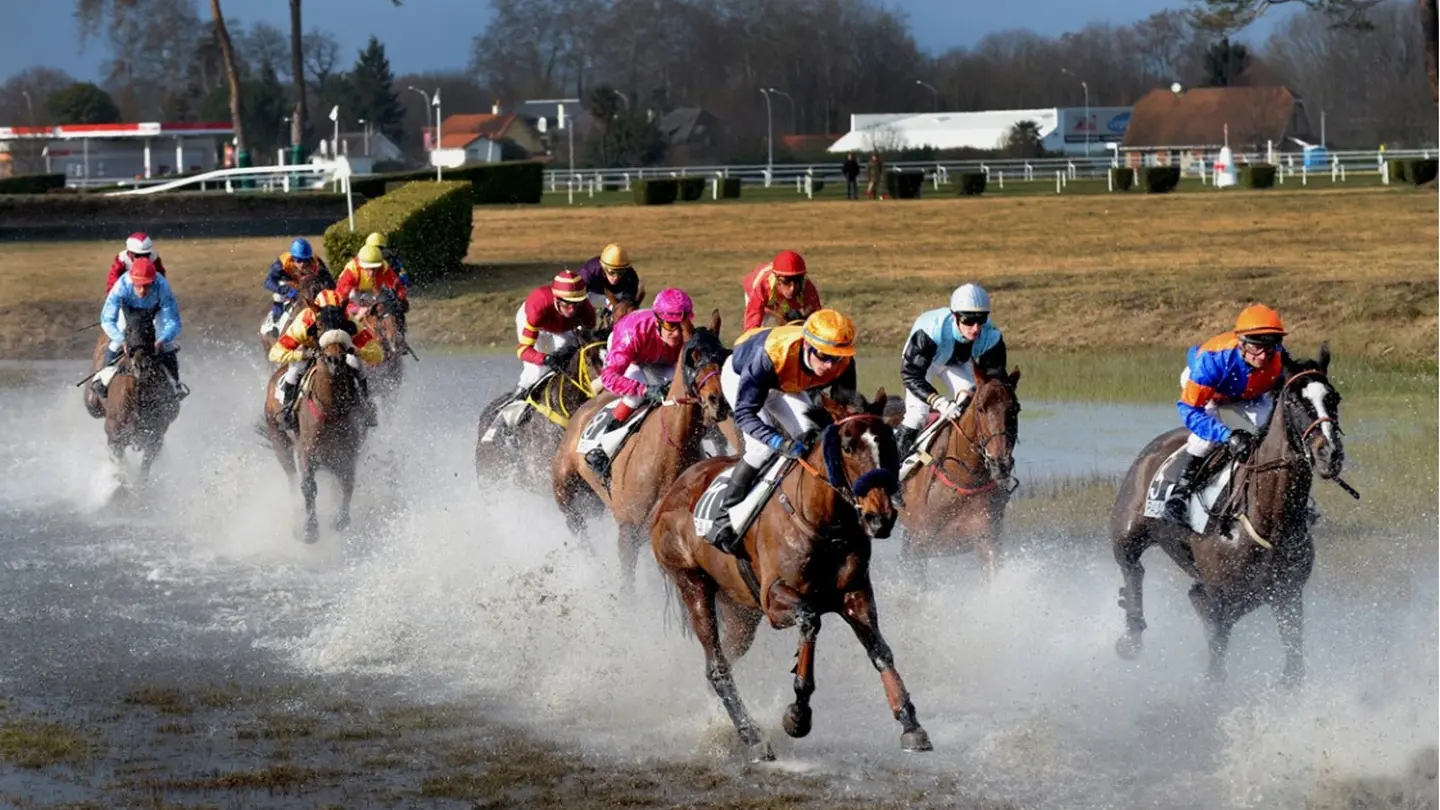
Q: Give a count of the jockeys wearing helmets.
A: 13